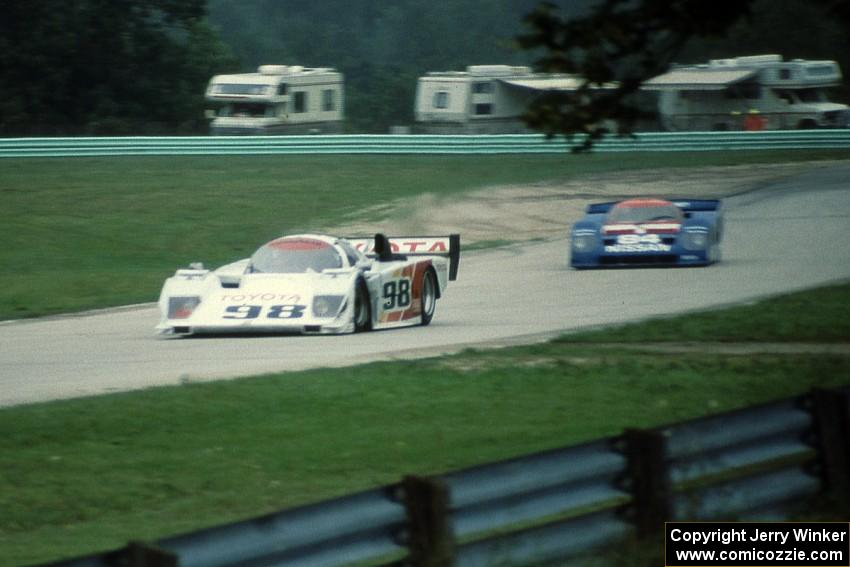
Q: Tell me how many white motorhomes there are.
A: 3